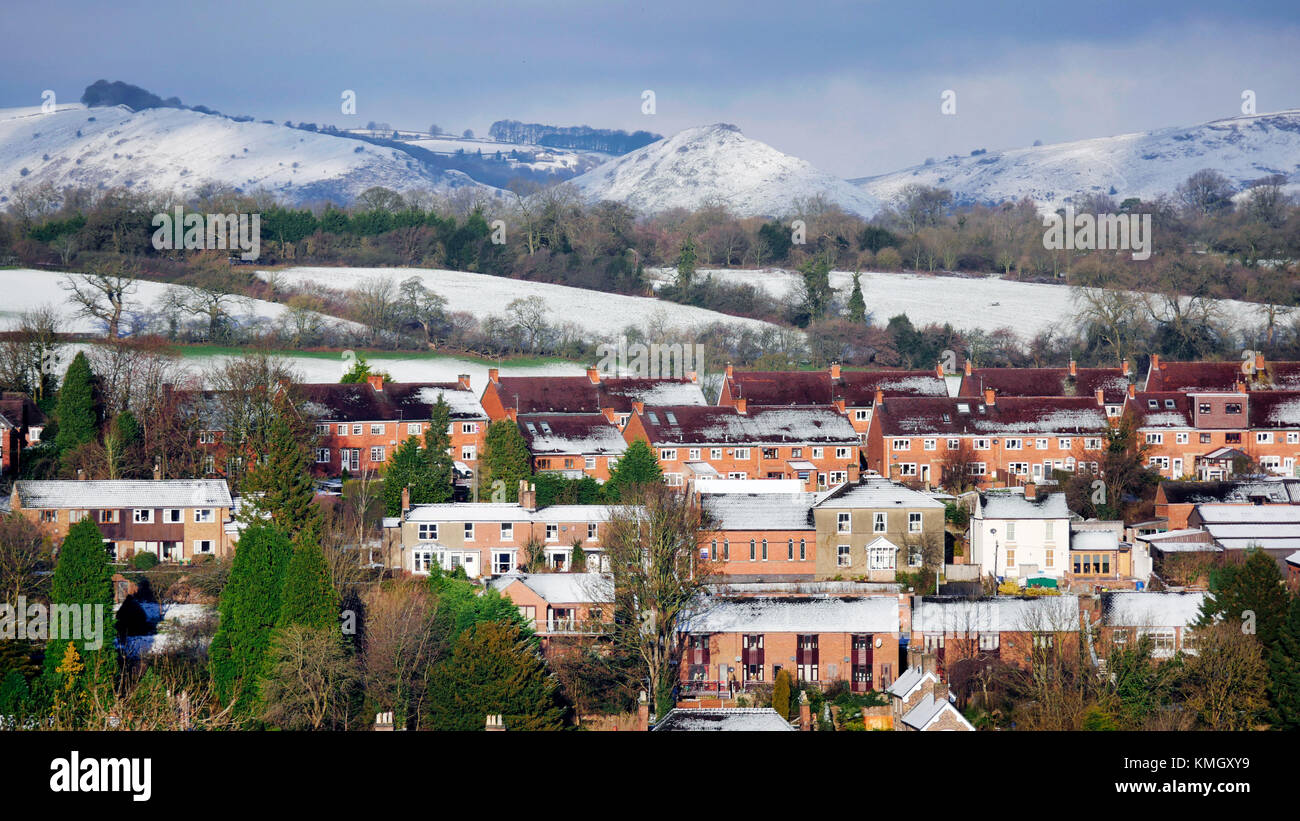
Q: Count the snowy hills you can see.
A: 3